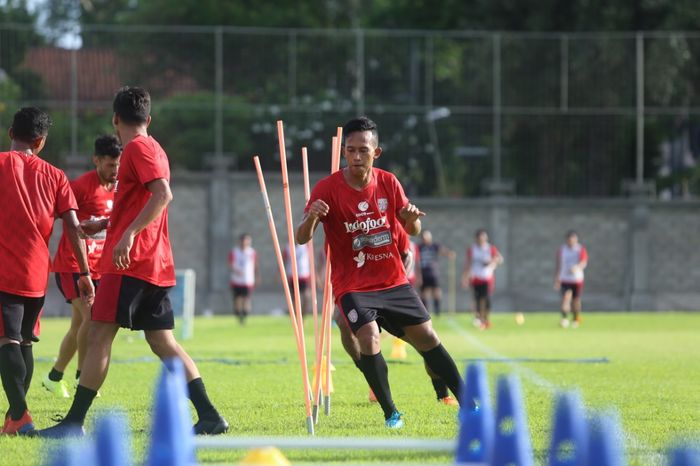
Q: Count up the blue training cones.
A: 8